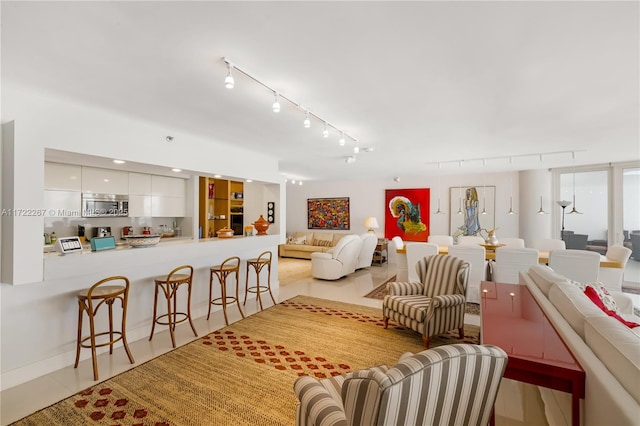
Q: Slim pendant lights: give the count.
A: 6